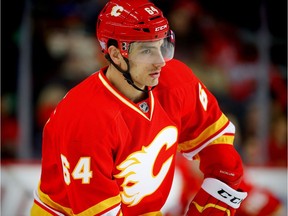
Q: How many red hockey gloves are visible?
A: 1